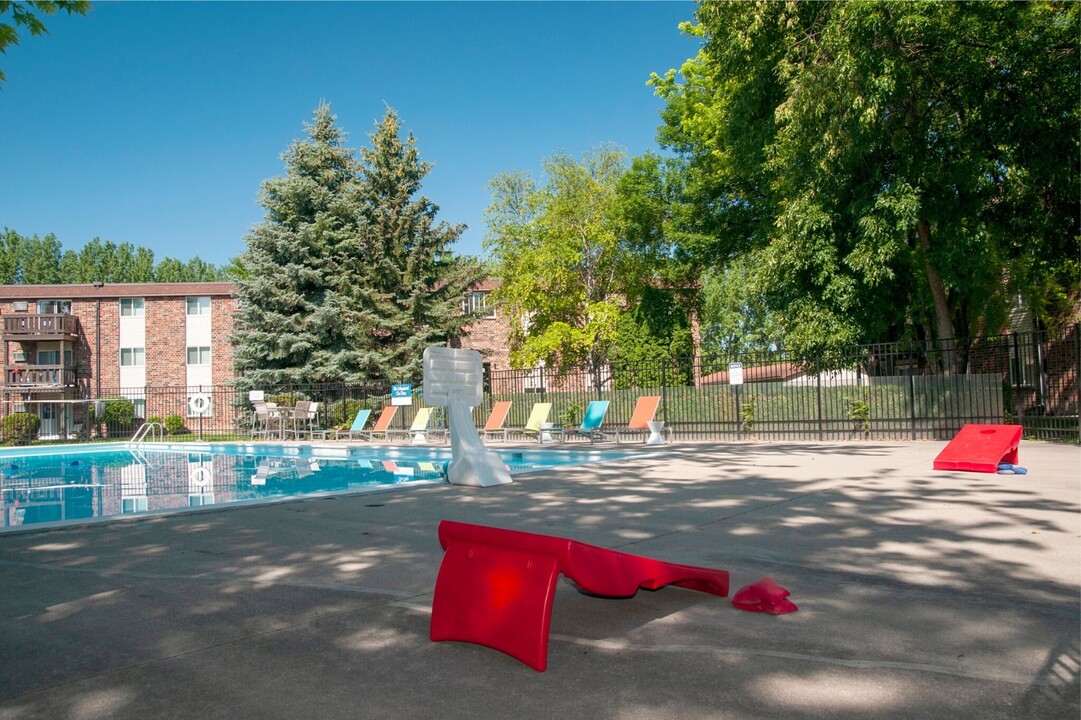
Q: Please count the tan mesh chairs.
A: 4